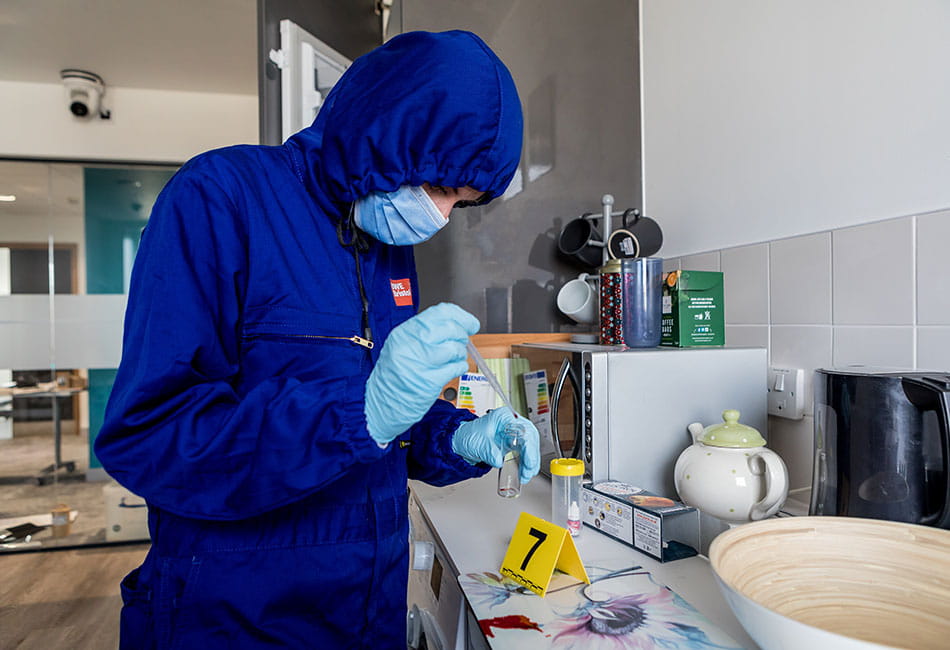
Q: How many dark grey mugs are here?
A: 2